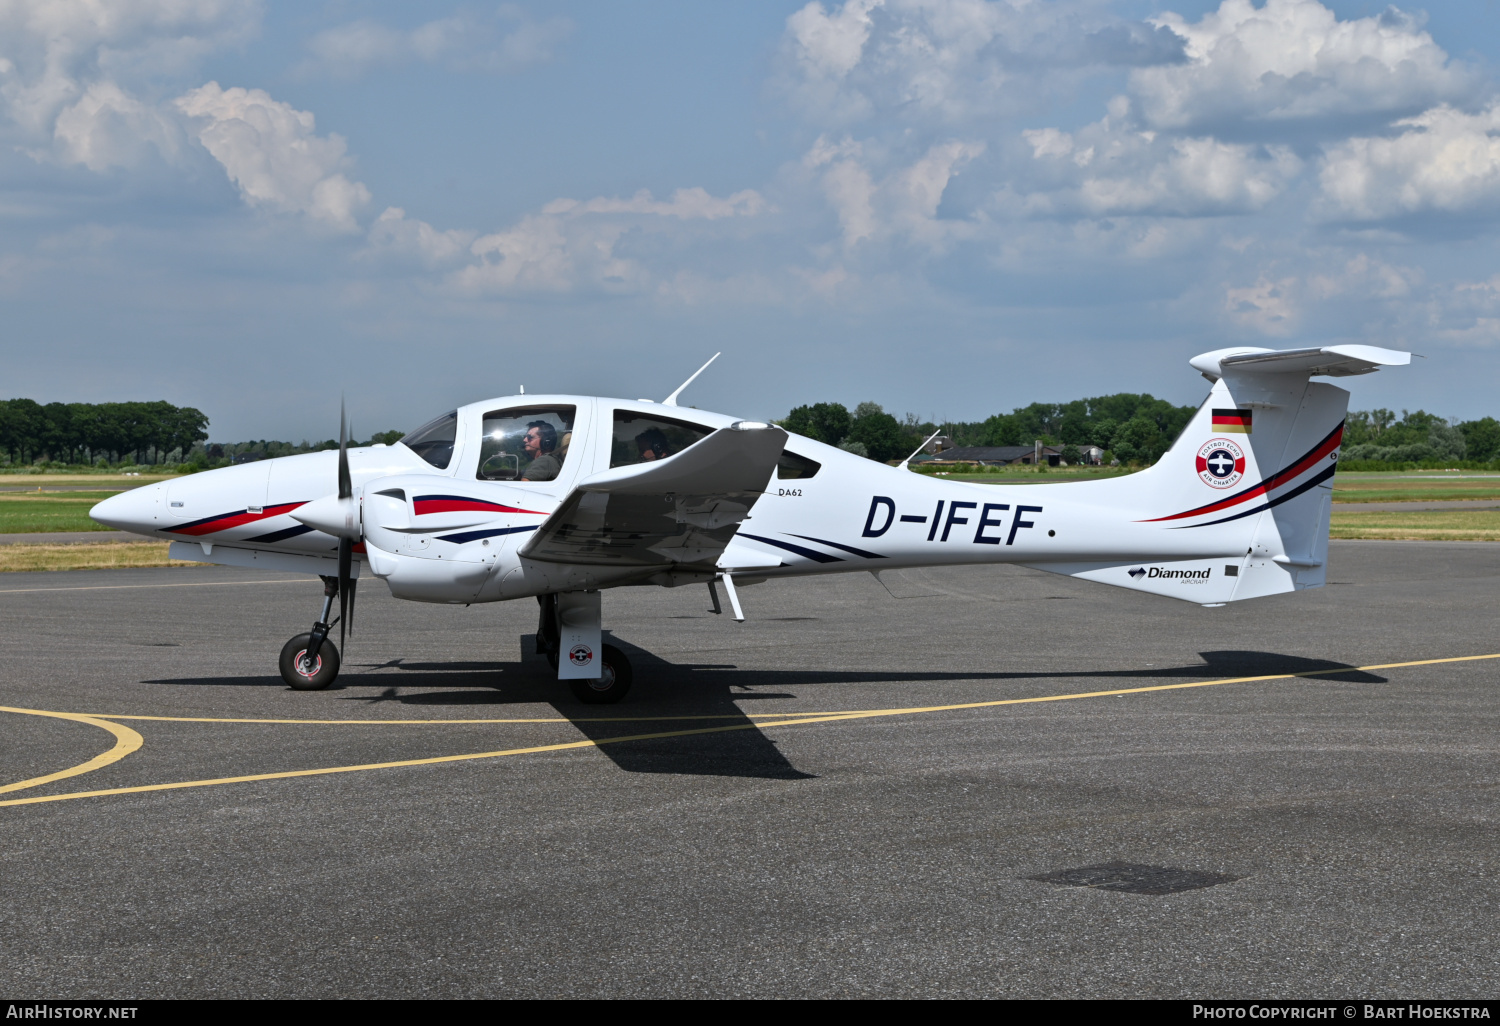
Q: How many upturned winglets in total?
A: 1